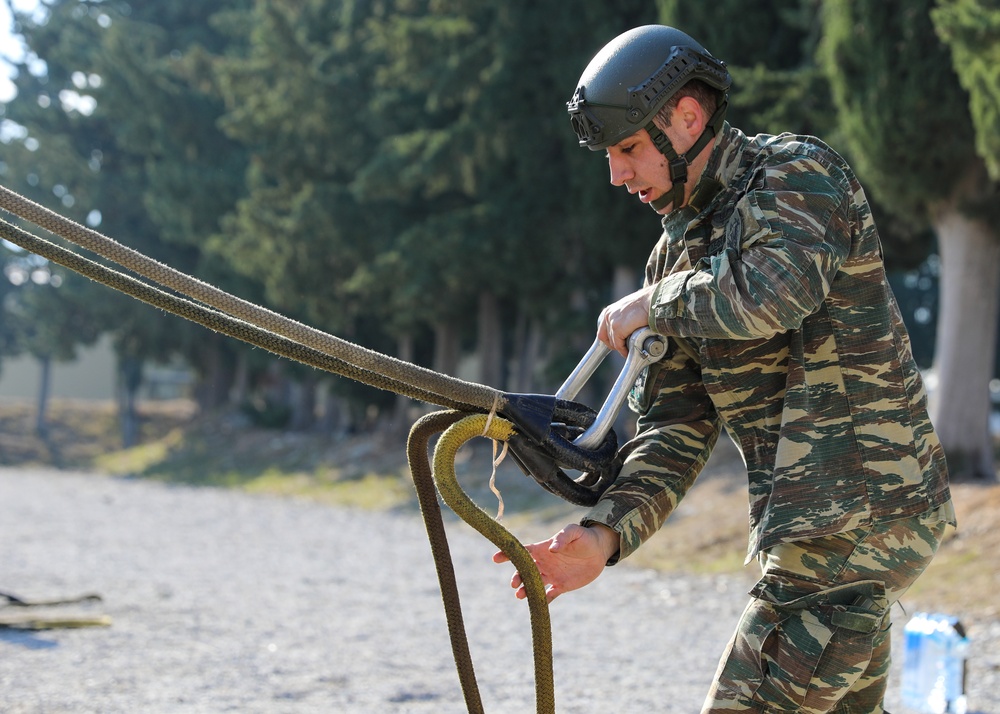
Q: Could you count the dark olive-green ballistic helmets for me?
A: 1